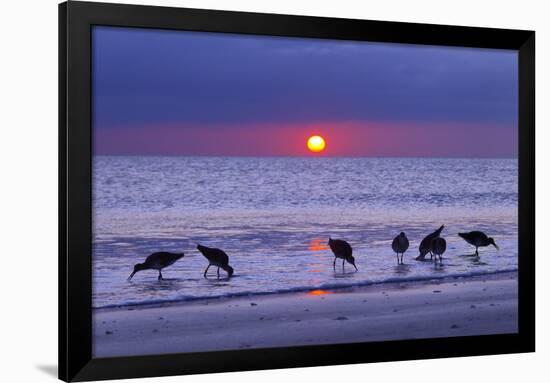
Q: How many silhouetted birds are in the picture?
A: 7